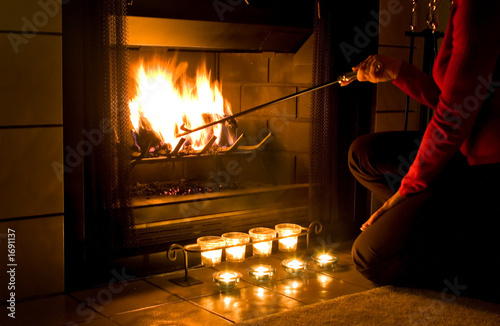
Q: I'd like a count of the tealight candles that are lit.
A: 8